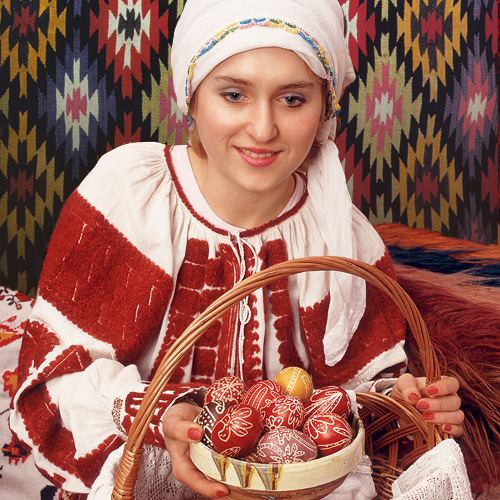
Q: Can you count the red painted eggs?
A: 6